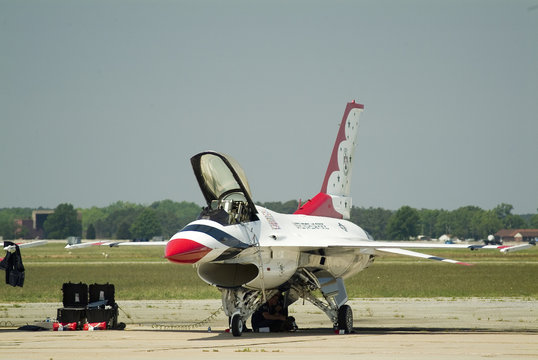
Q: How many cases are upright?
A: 2